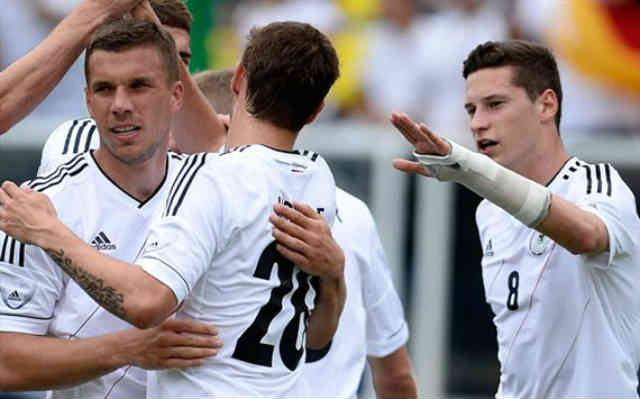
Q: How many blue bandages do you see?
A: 0